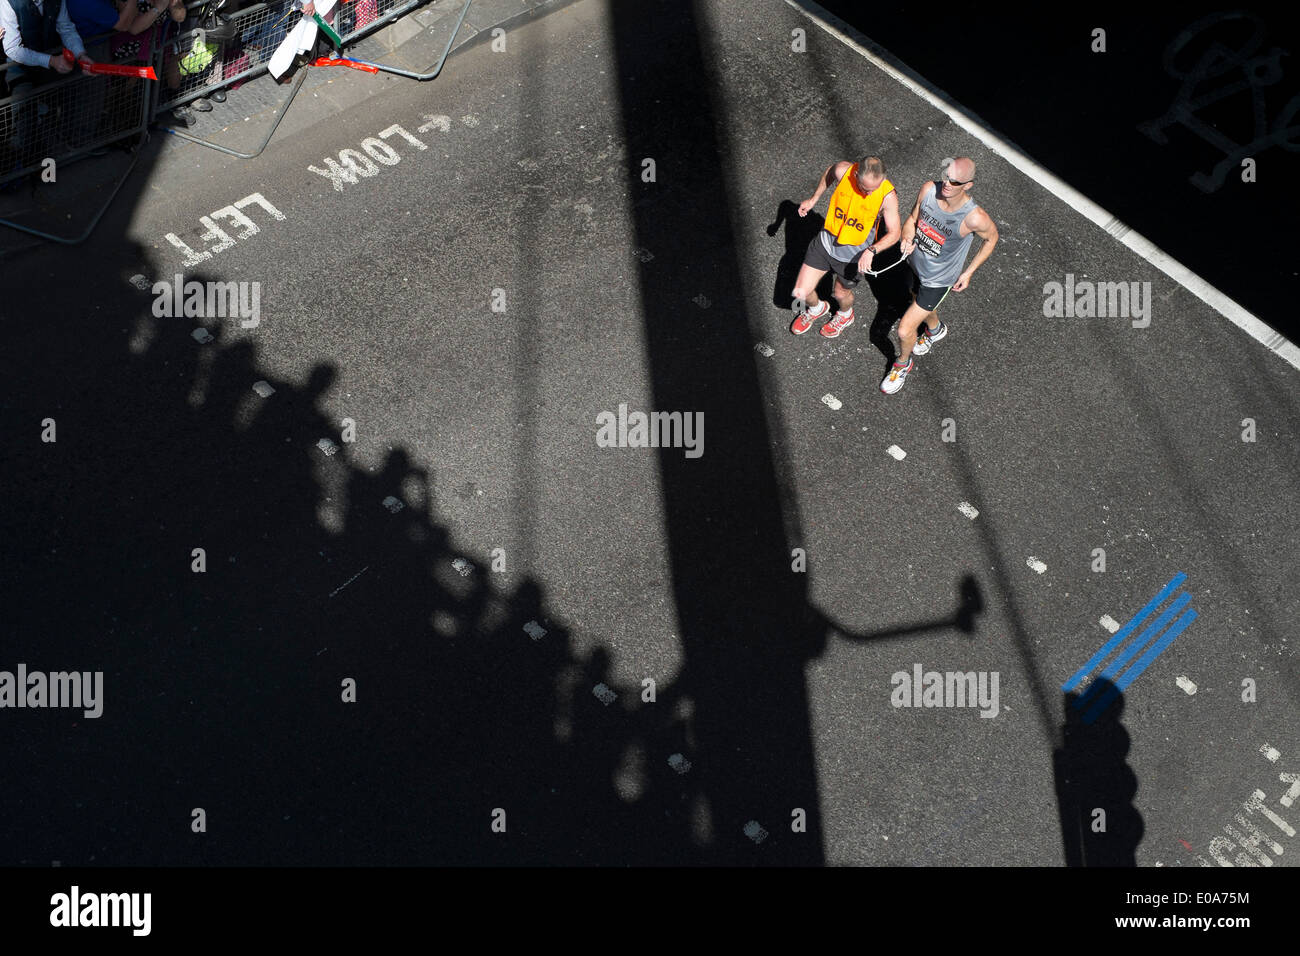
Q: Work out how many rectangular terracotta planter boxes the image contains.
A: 0